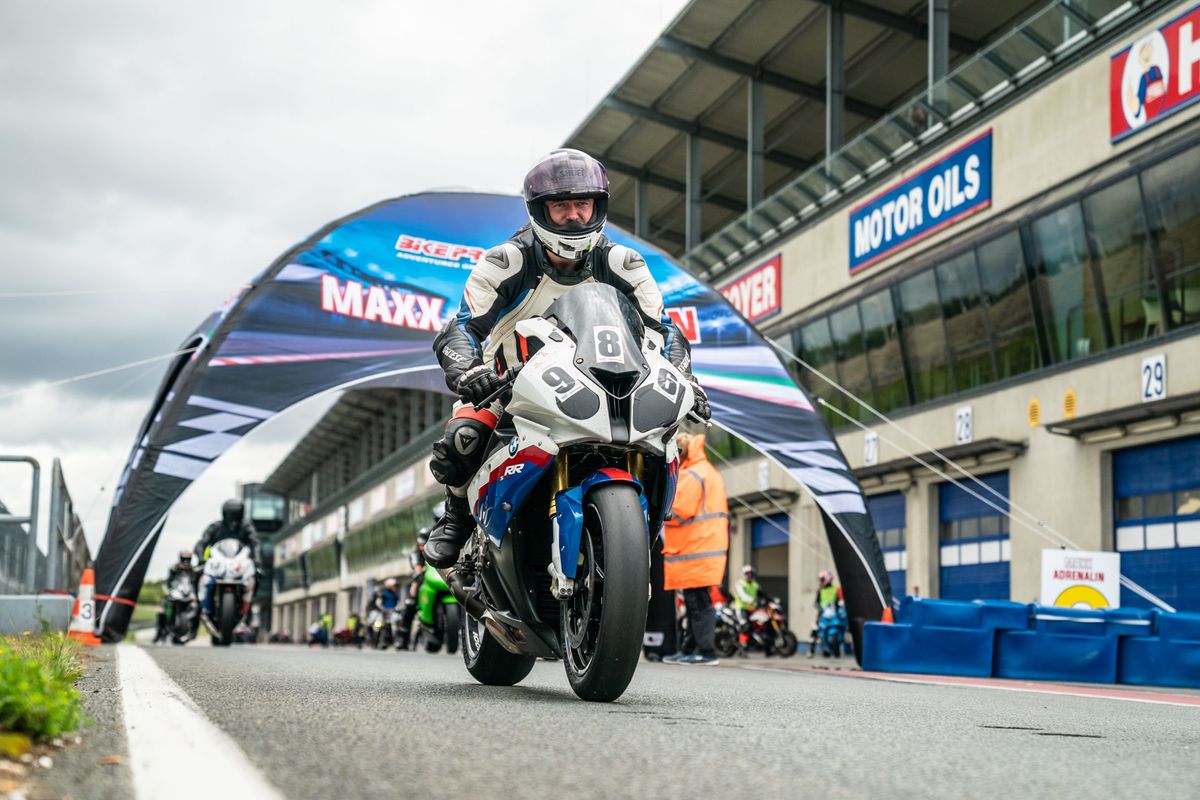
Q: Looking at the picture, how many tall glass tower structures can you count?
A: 1